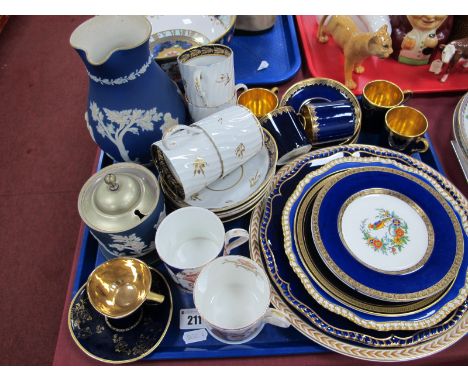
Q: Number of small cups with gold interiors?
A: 4